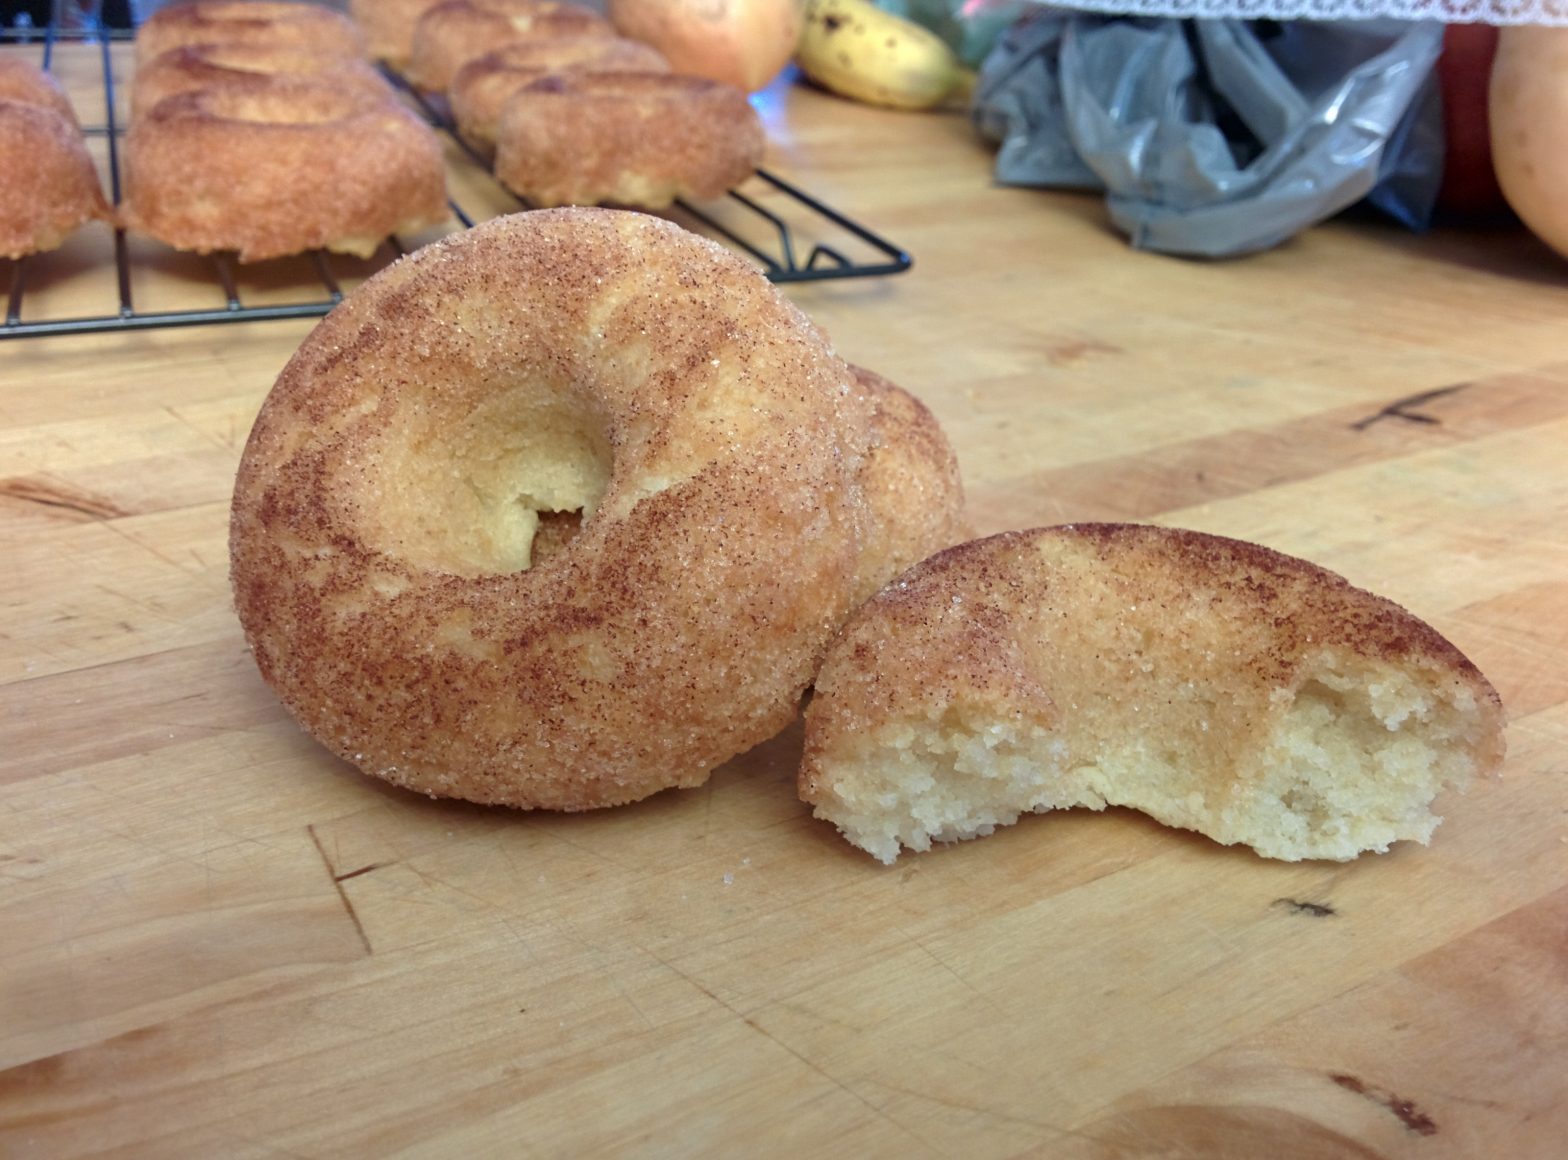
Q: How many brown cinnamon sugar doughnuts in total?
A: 12